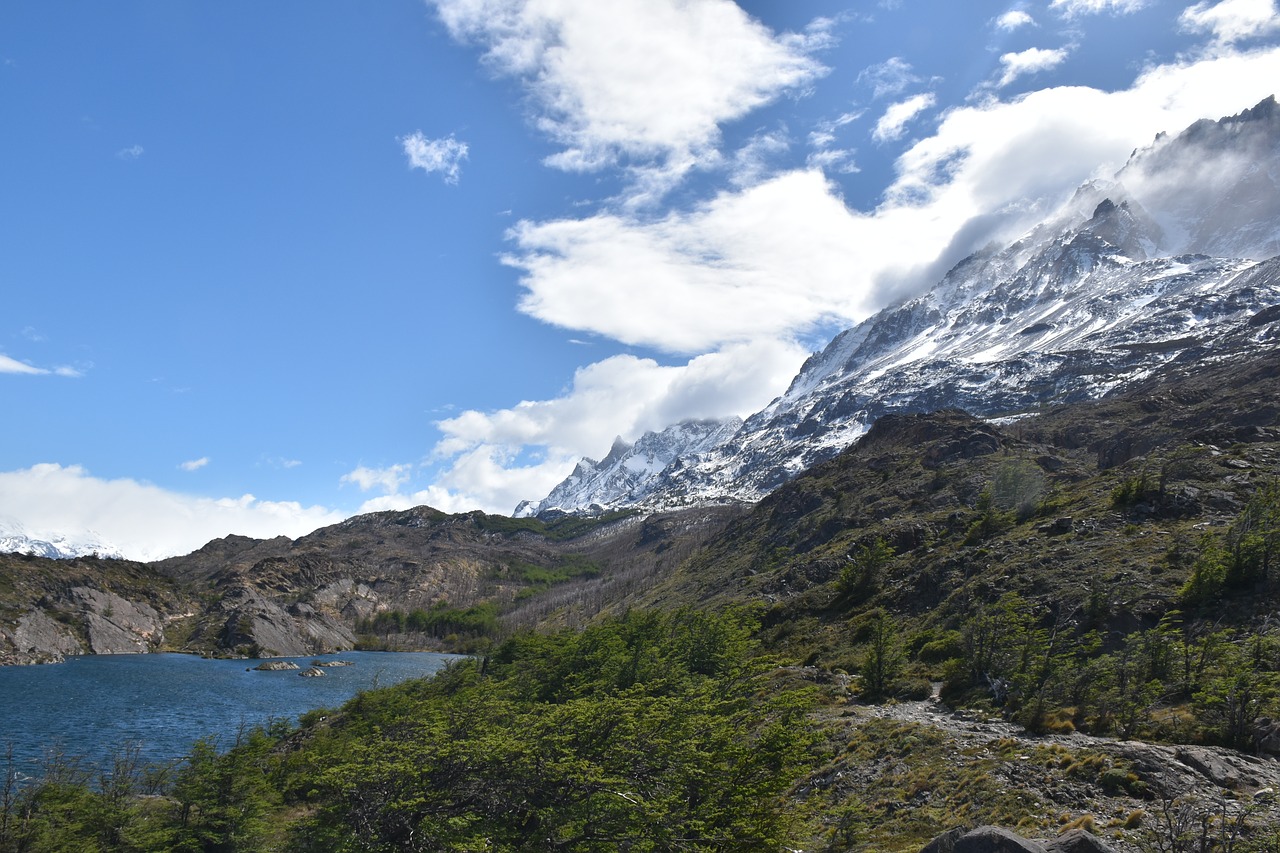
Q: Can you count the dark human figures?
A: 0